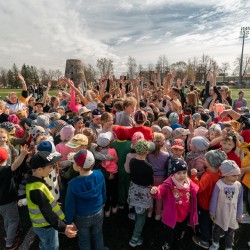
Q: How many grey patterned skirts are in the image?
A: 1